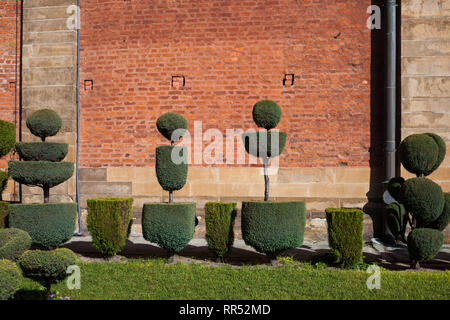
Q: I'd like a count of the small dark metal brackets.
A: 3